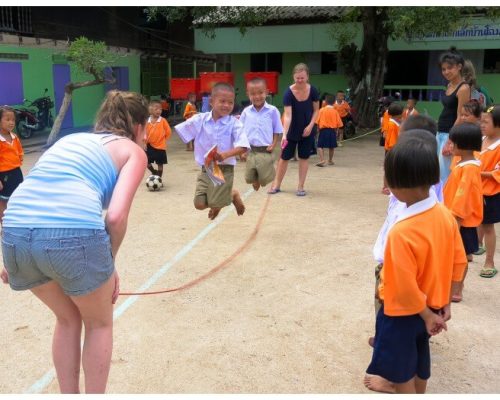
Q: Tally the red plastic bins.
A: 3